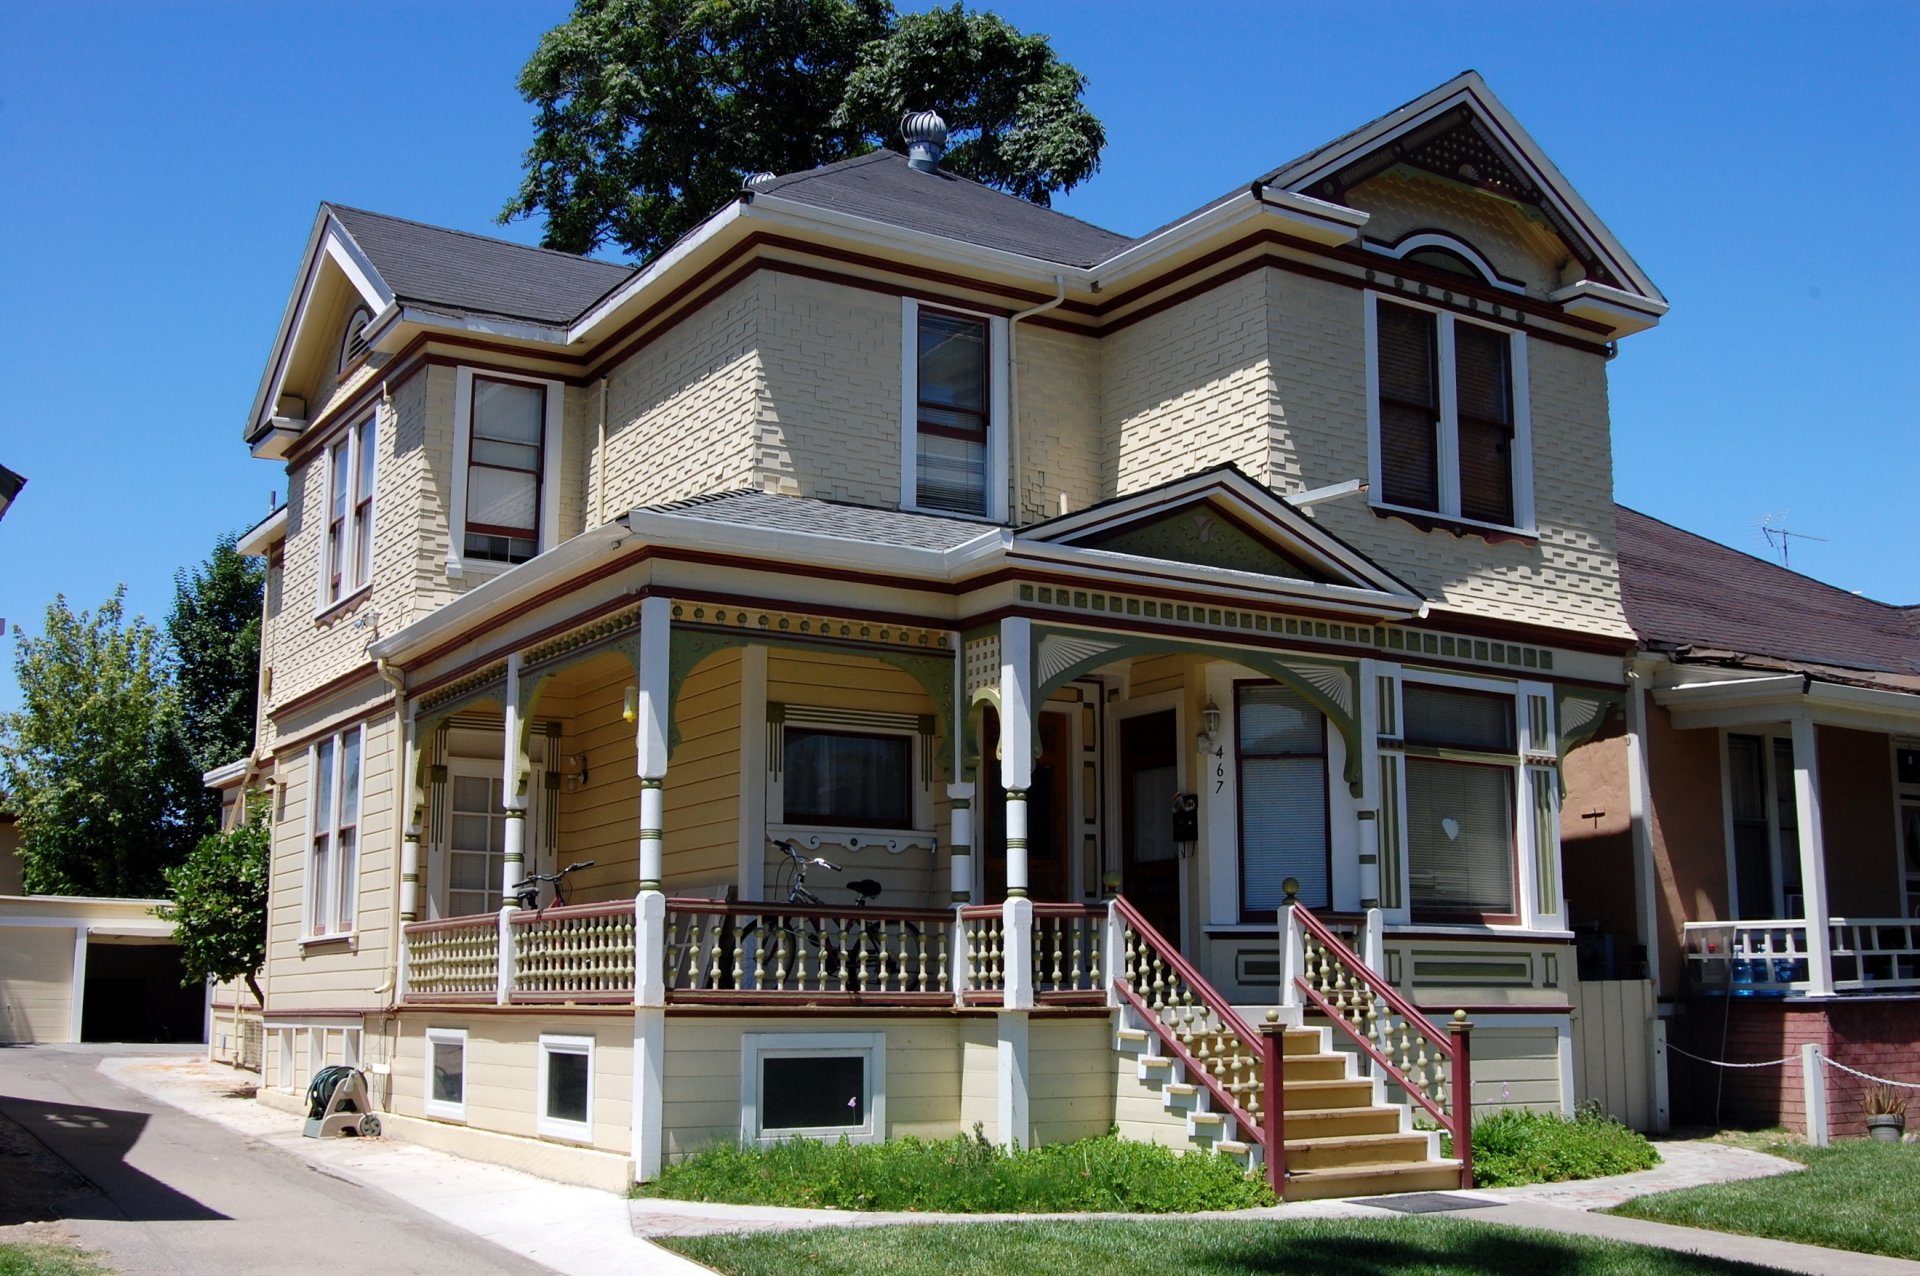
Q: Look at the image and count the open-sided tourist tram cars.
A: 0